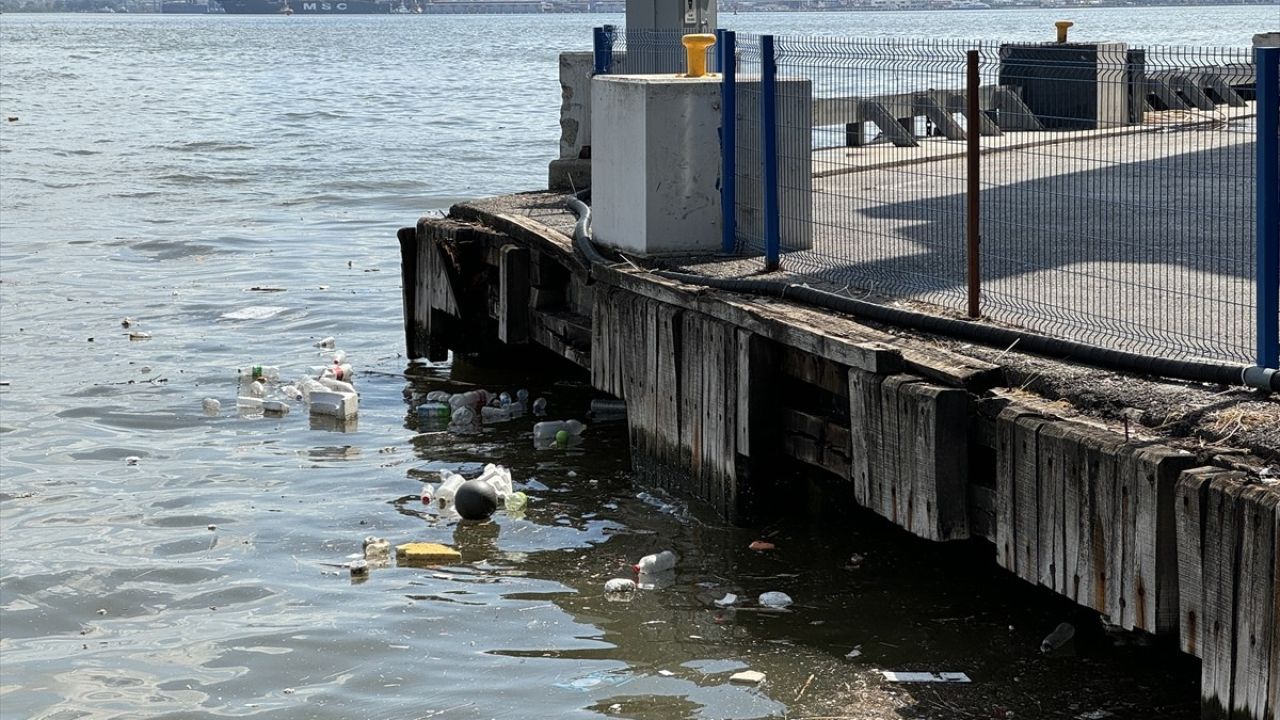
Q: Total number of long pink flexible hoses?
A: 0